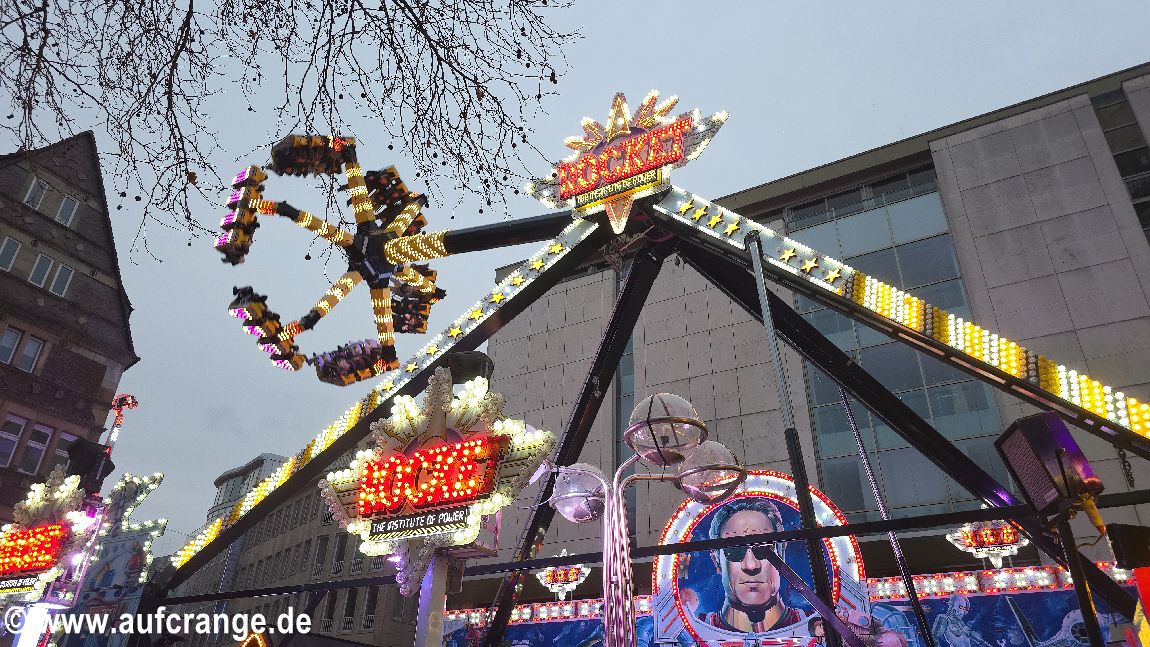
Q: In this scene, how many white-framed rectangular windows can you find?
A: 10